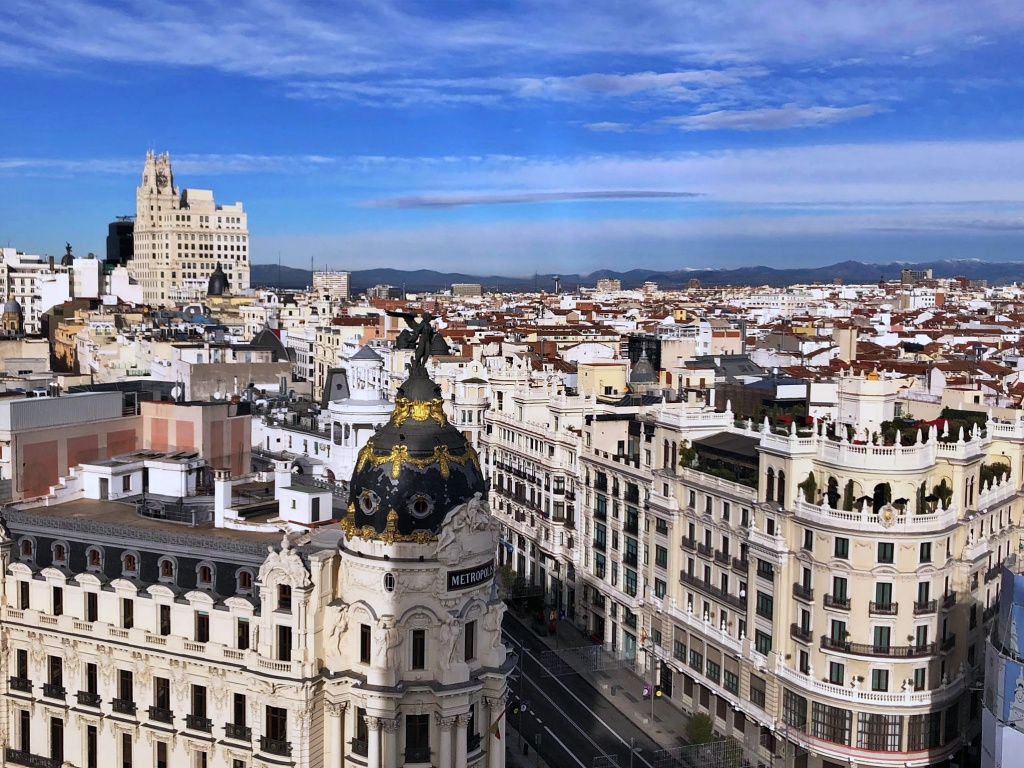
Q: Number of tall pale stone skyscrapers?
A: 1